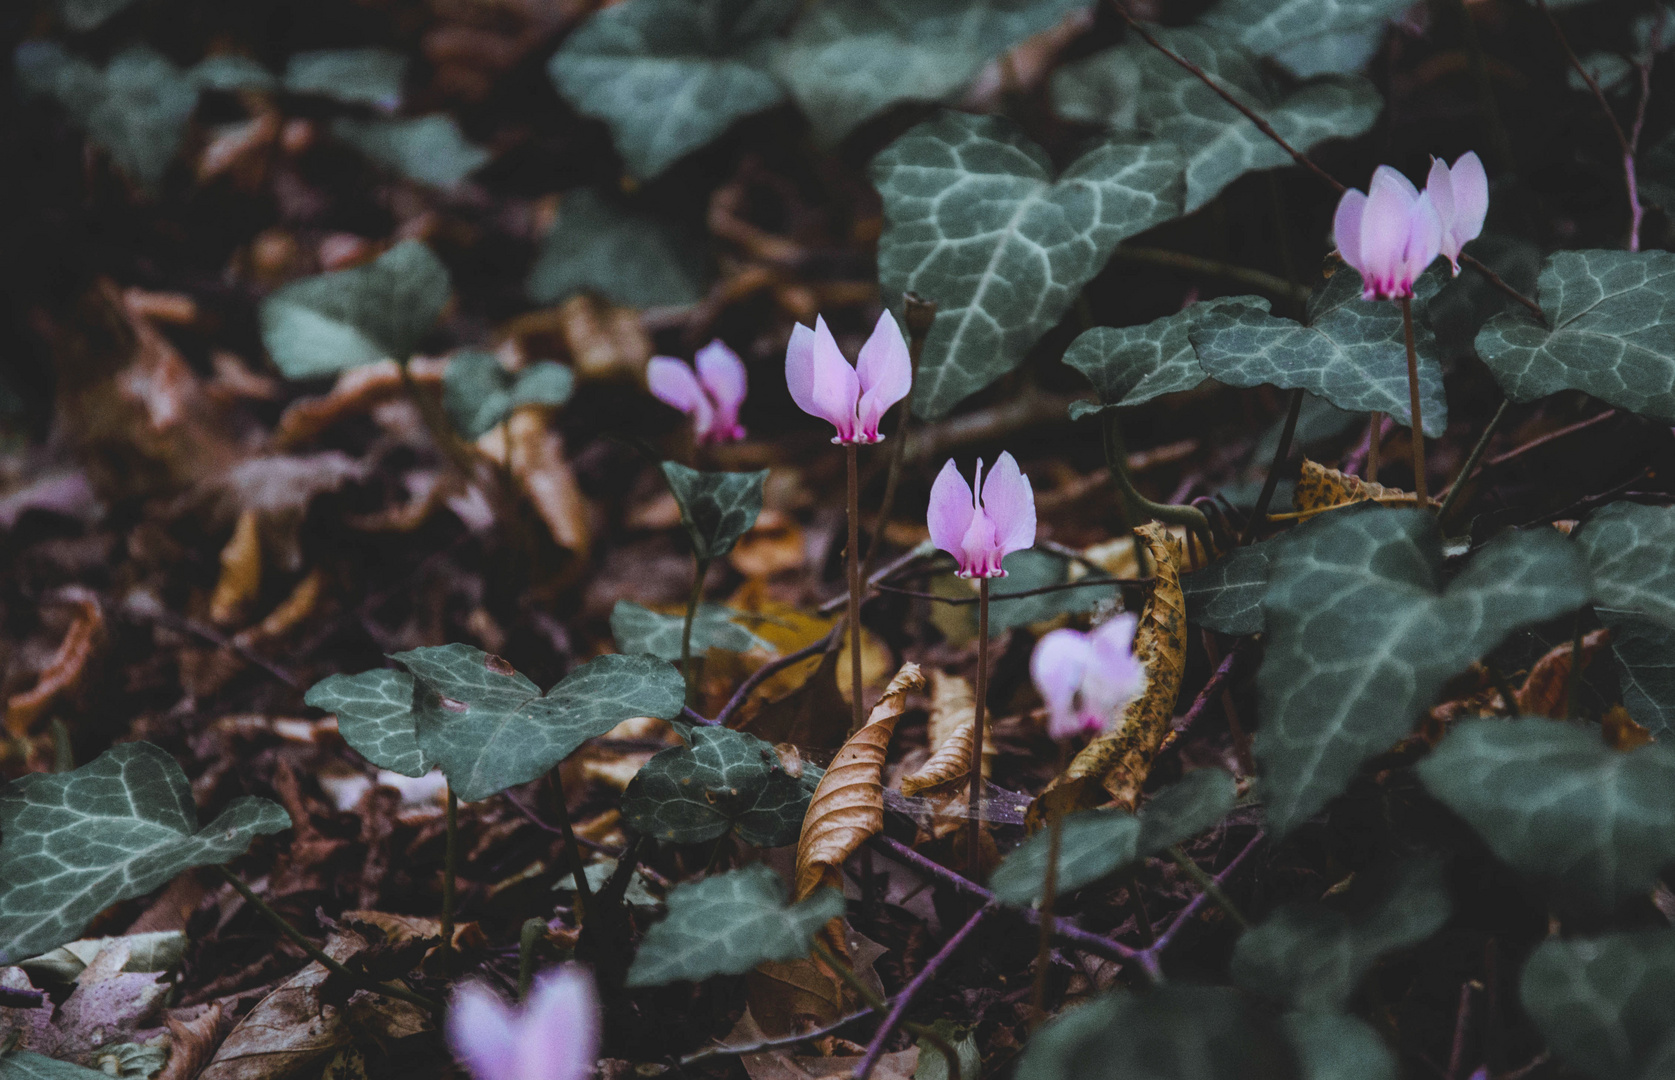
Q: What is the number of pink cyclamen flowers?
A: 7